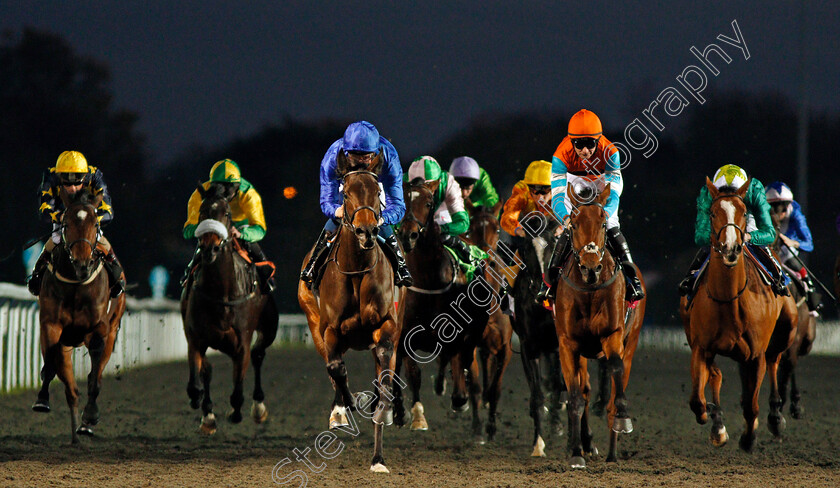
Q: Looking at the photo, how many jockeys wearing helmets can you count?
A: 9